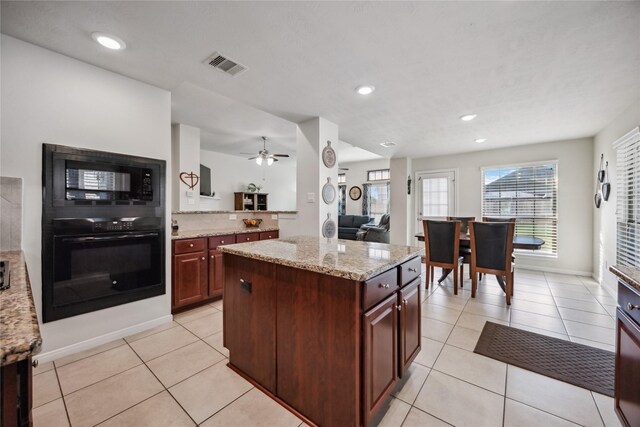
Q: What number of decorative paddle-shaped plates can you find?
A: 3